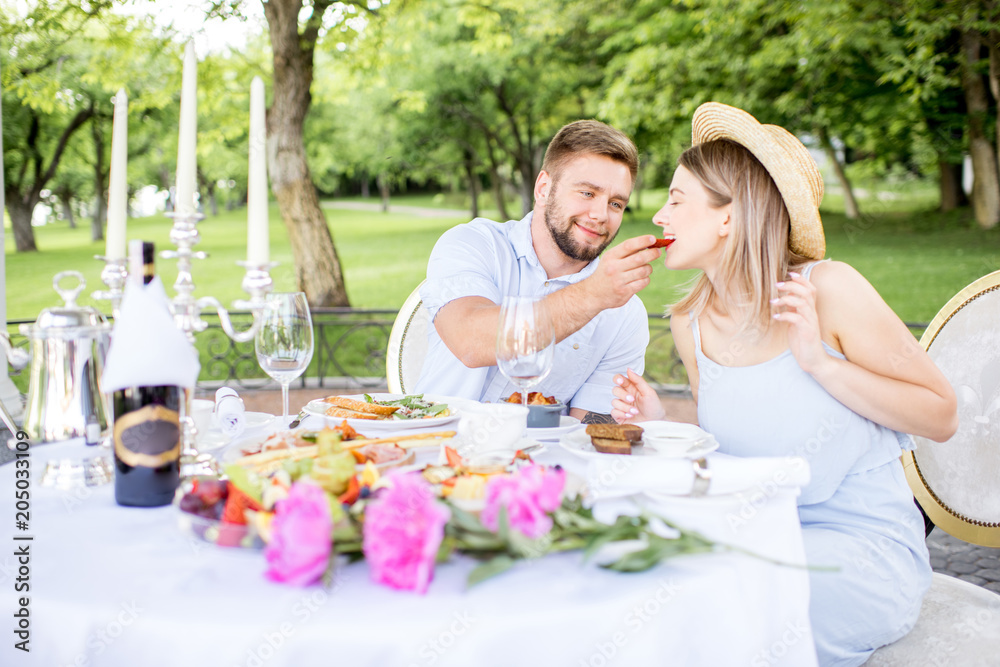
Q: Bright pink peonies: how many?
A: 3